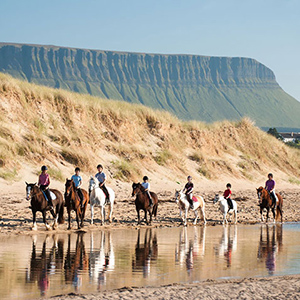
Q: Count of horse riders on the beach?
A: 7